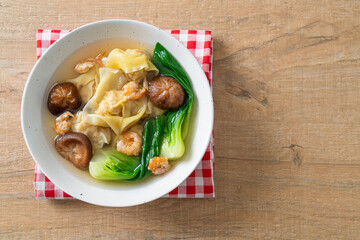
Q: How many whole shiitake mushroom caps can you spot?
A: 3